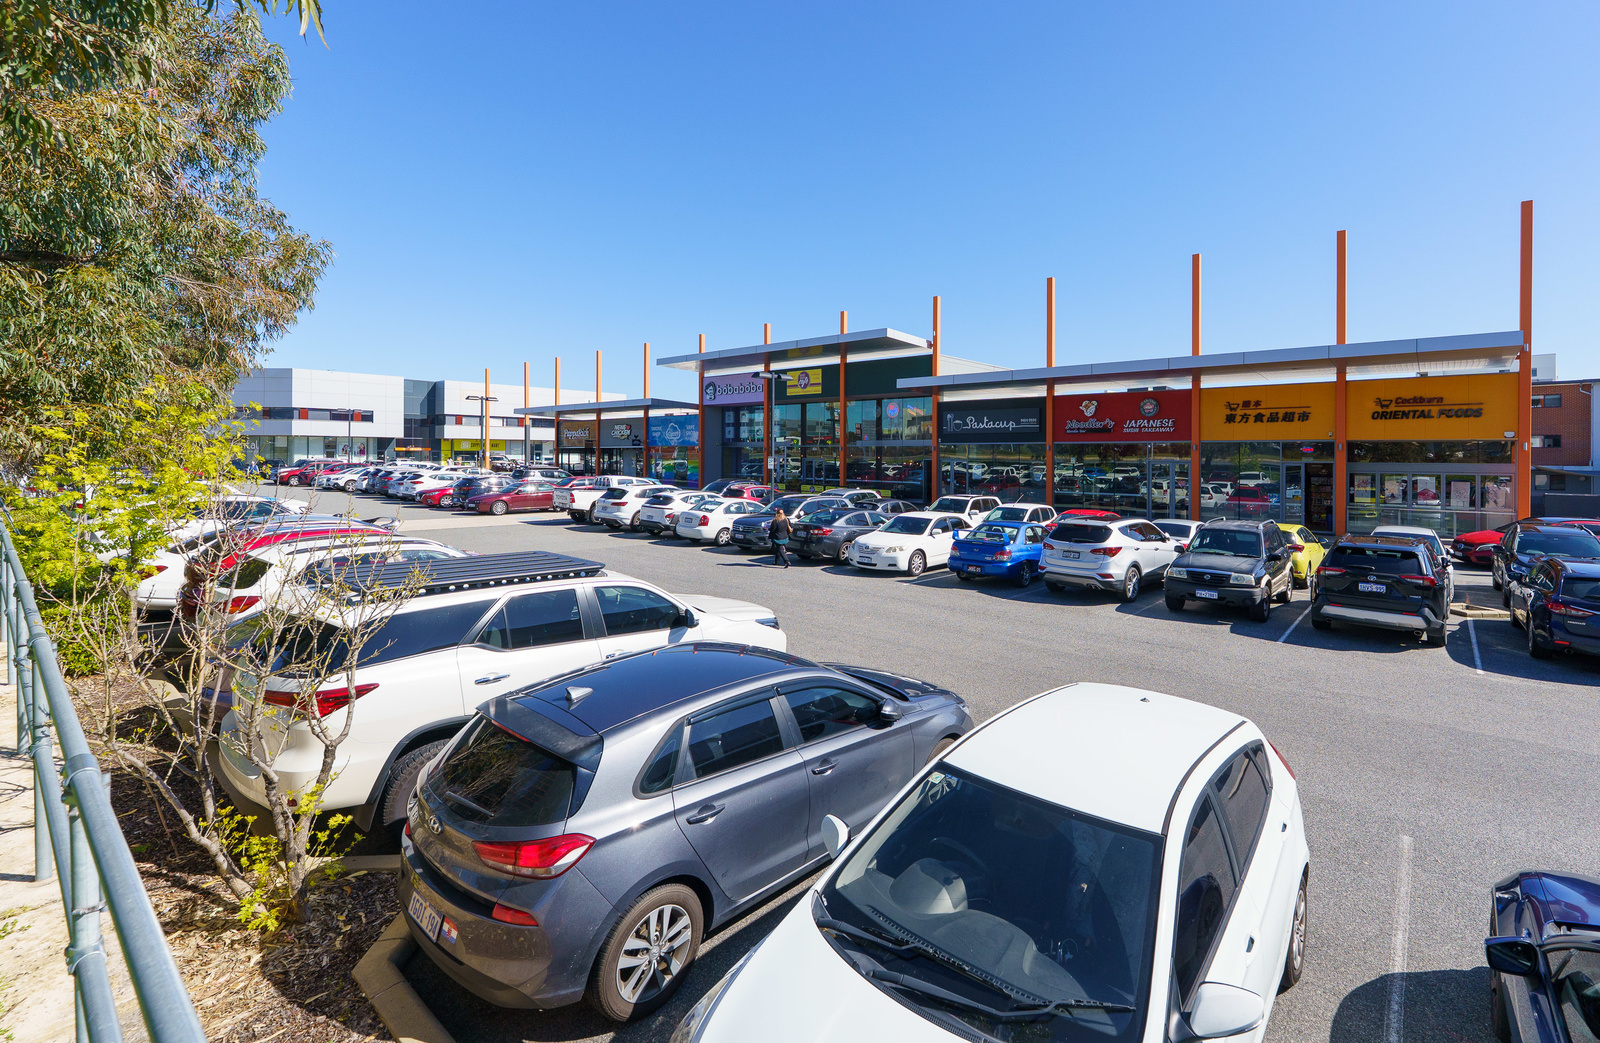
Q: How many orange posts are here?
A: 13